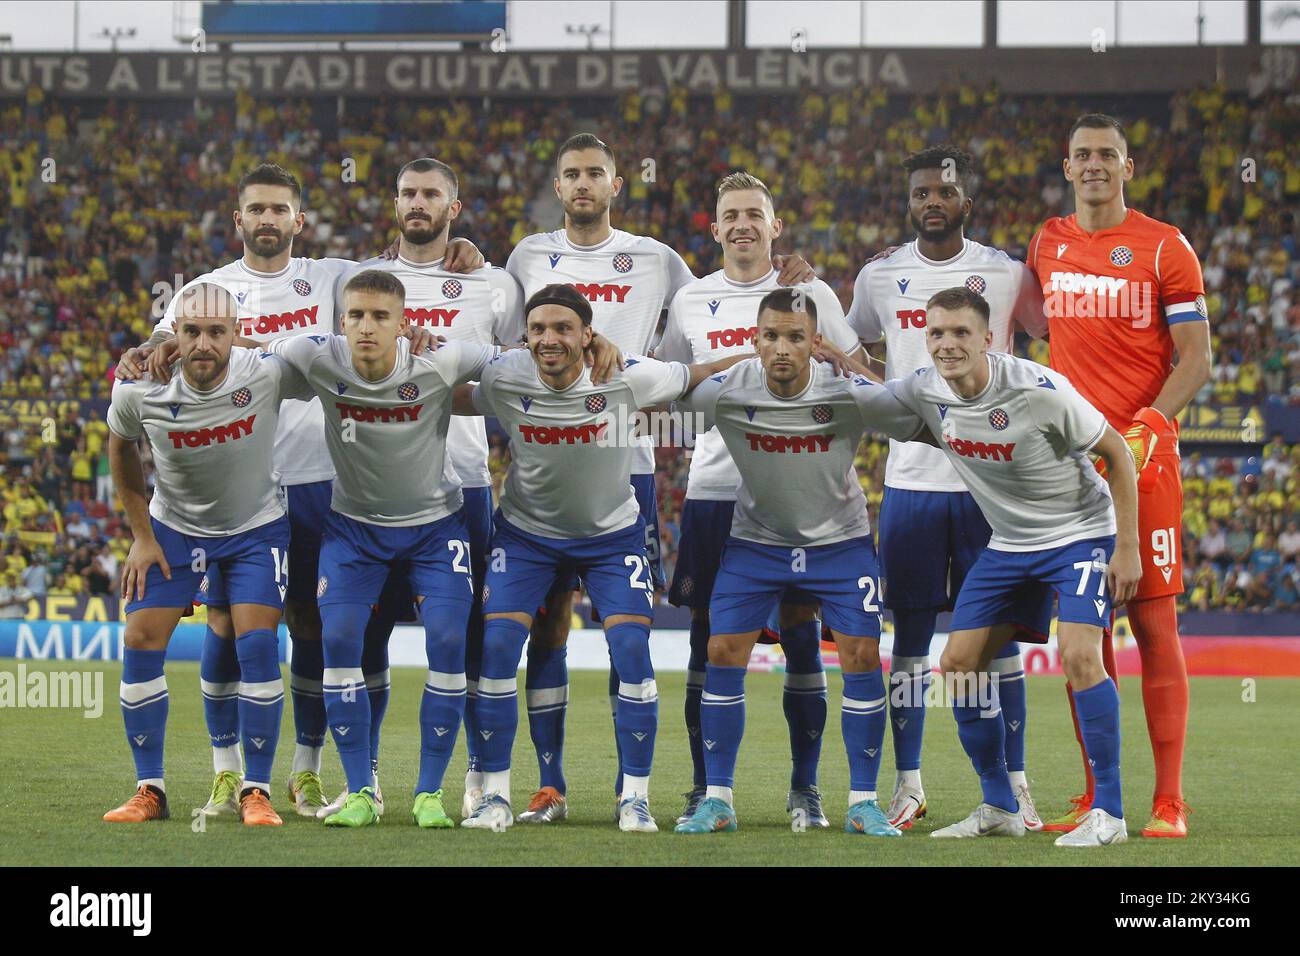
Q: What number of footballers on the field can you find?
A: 11